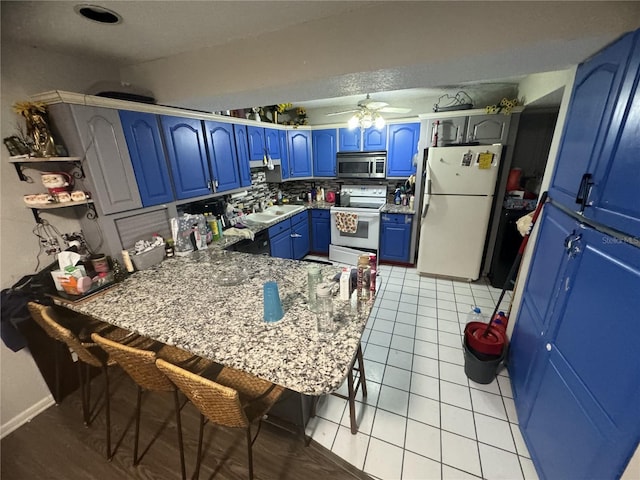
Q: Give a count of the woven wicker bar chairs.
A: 4